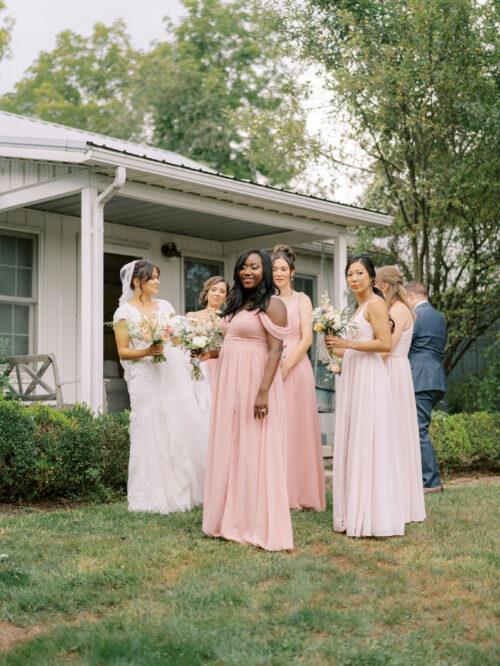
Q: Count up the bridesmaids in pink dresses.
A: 5